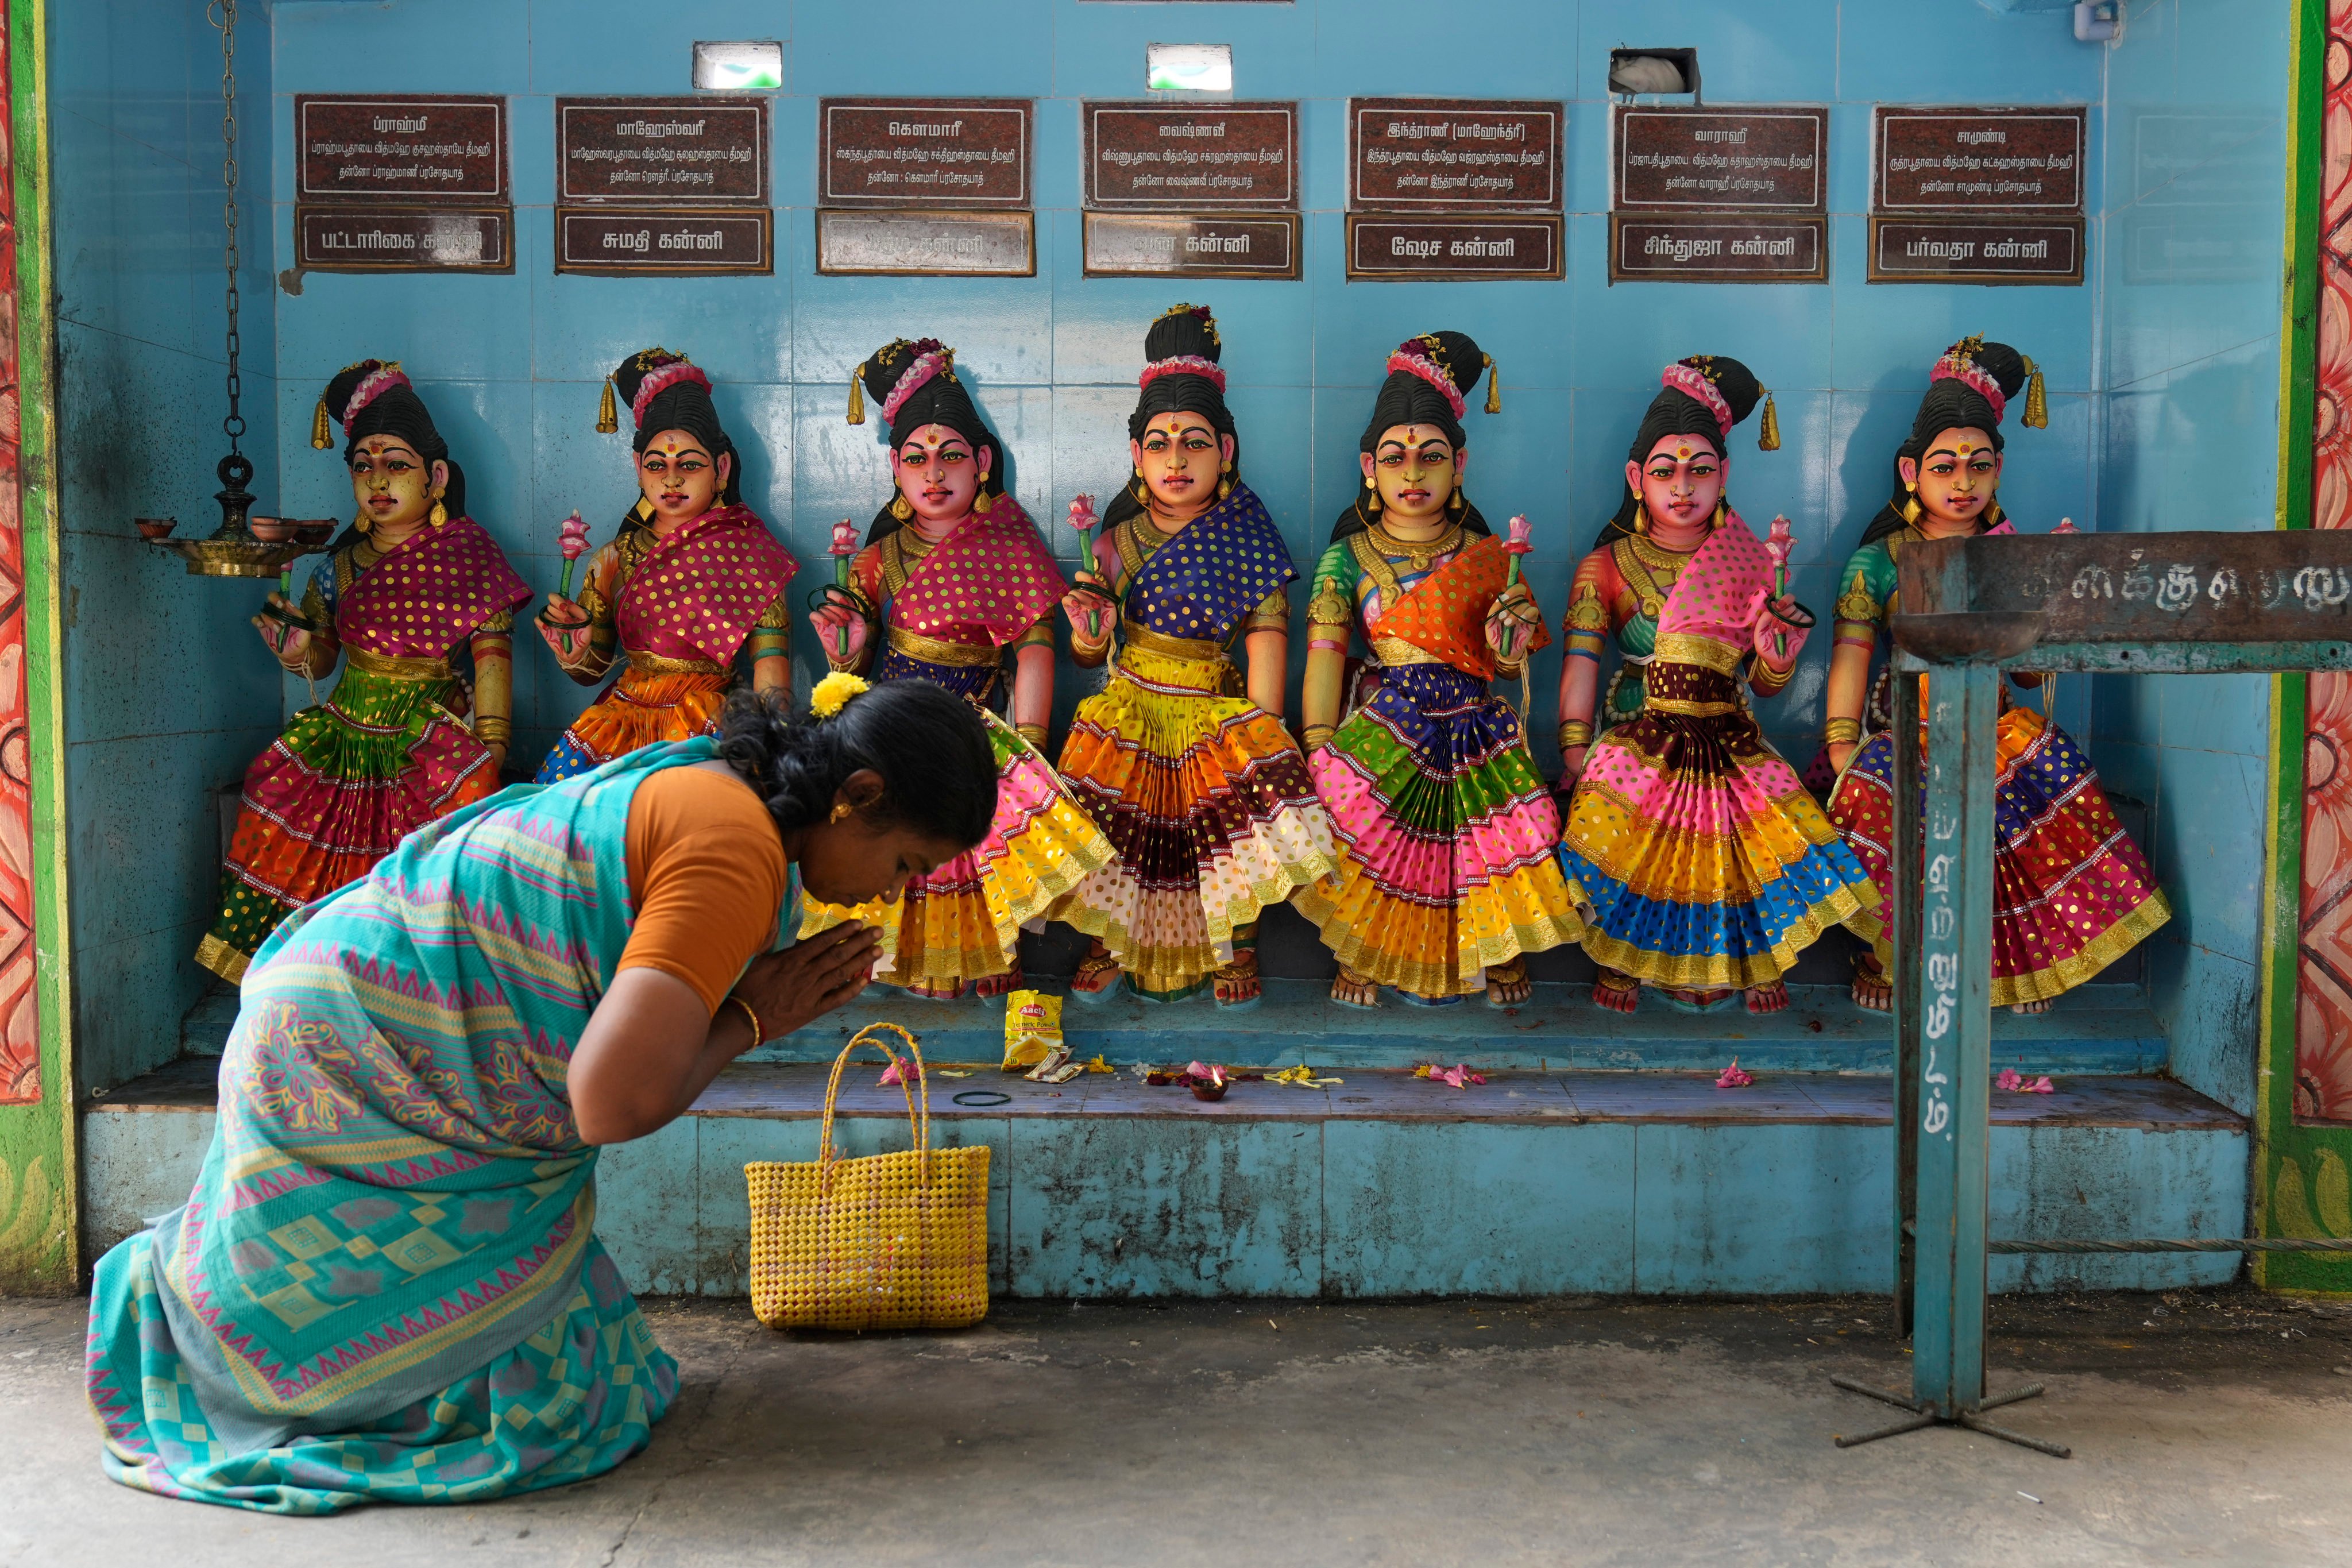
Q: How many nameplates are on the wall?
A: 14